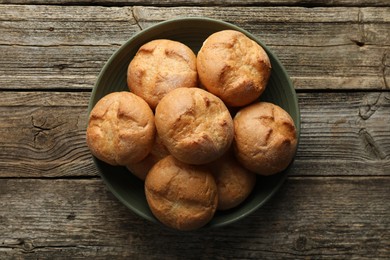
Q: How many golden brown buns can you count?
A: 8